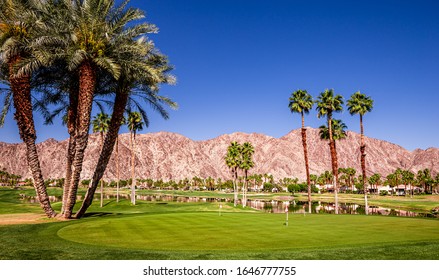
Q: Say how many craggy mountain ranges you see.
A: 1